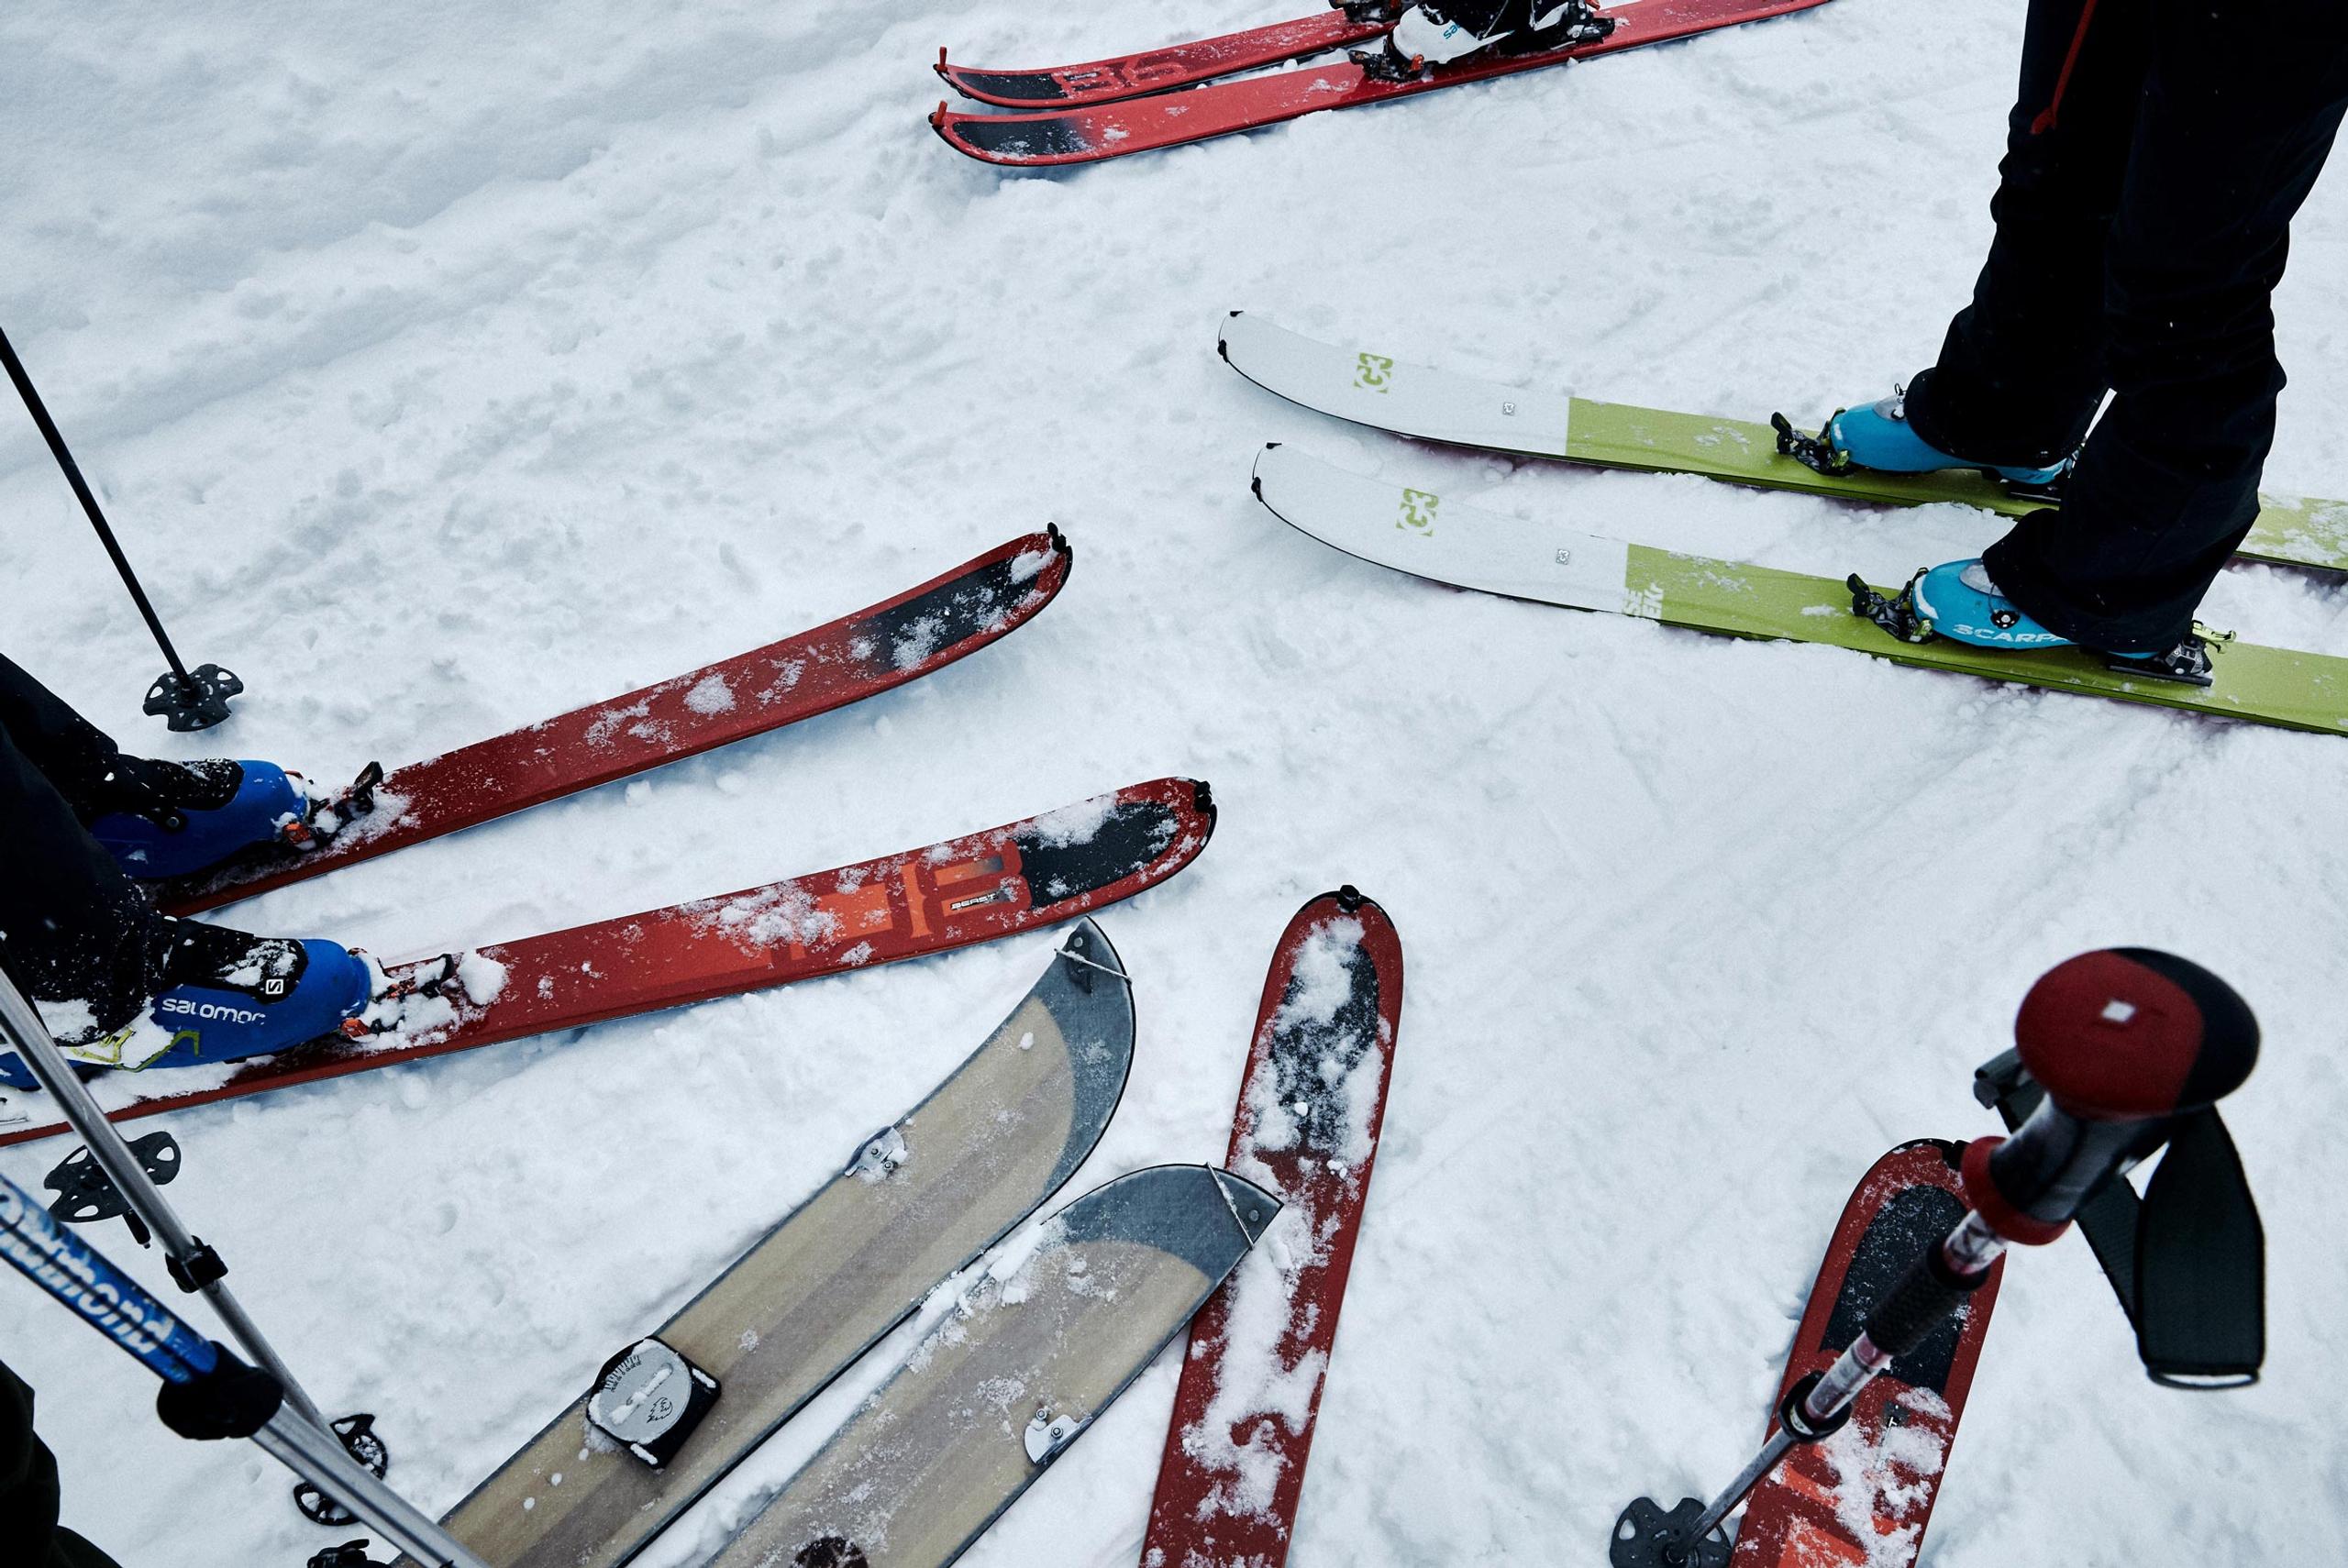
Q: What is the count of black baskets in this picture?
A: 4